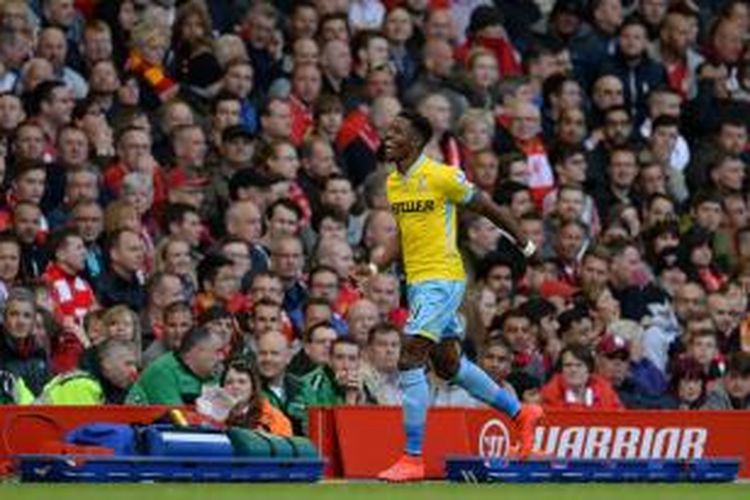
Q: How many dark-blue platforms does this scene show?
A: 2